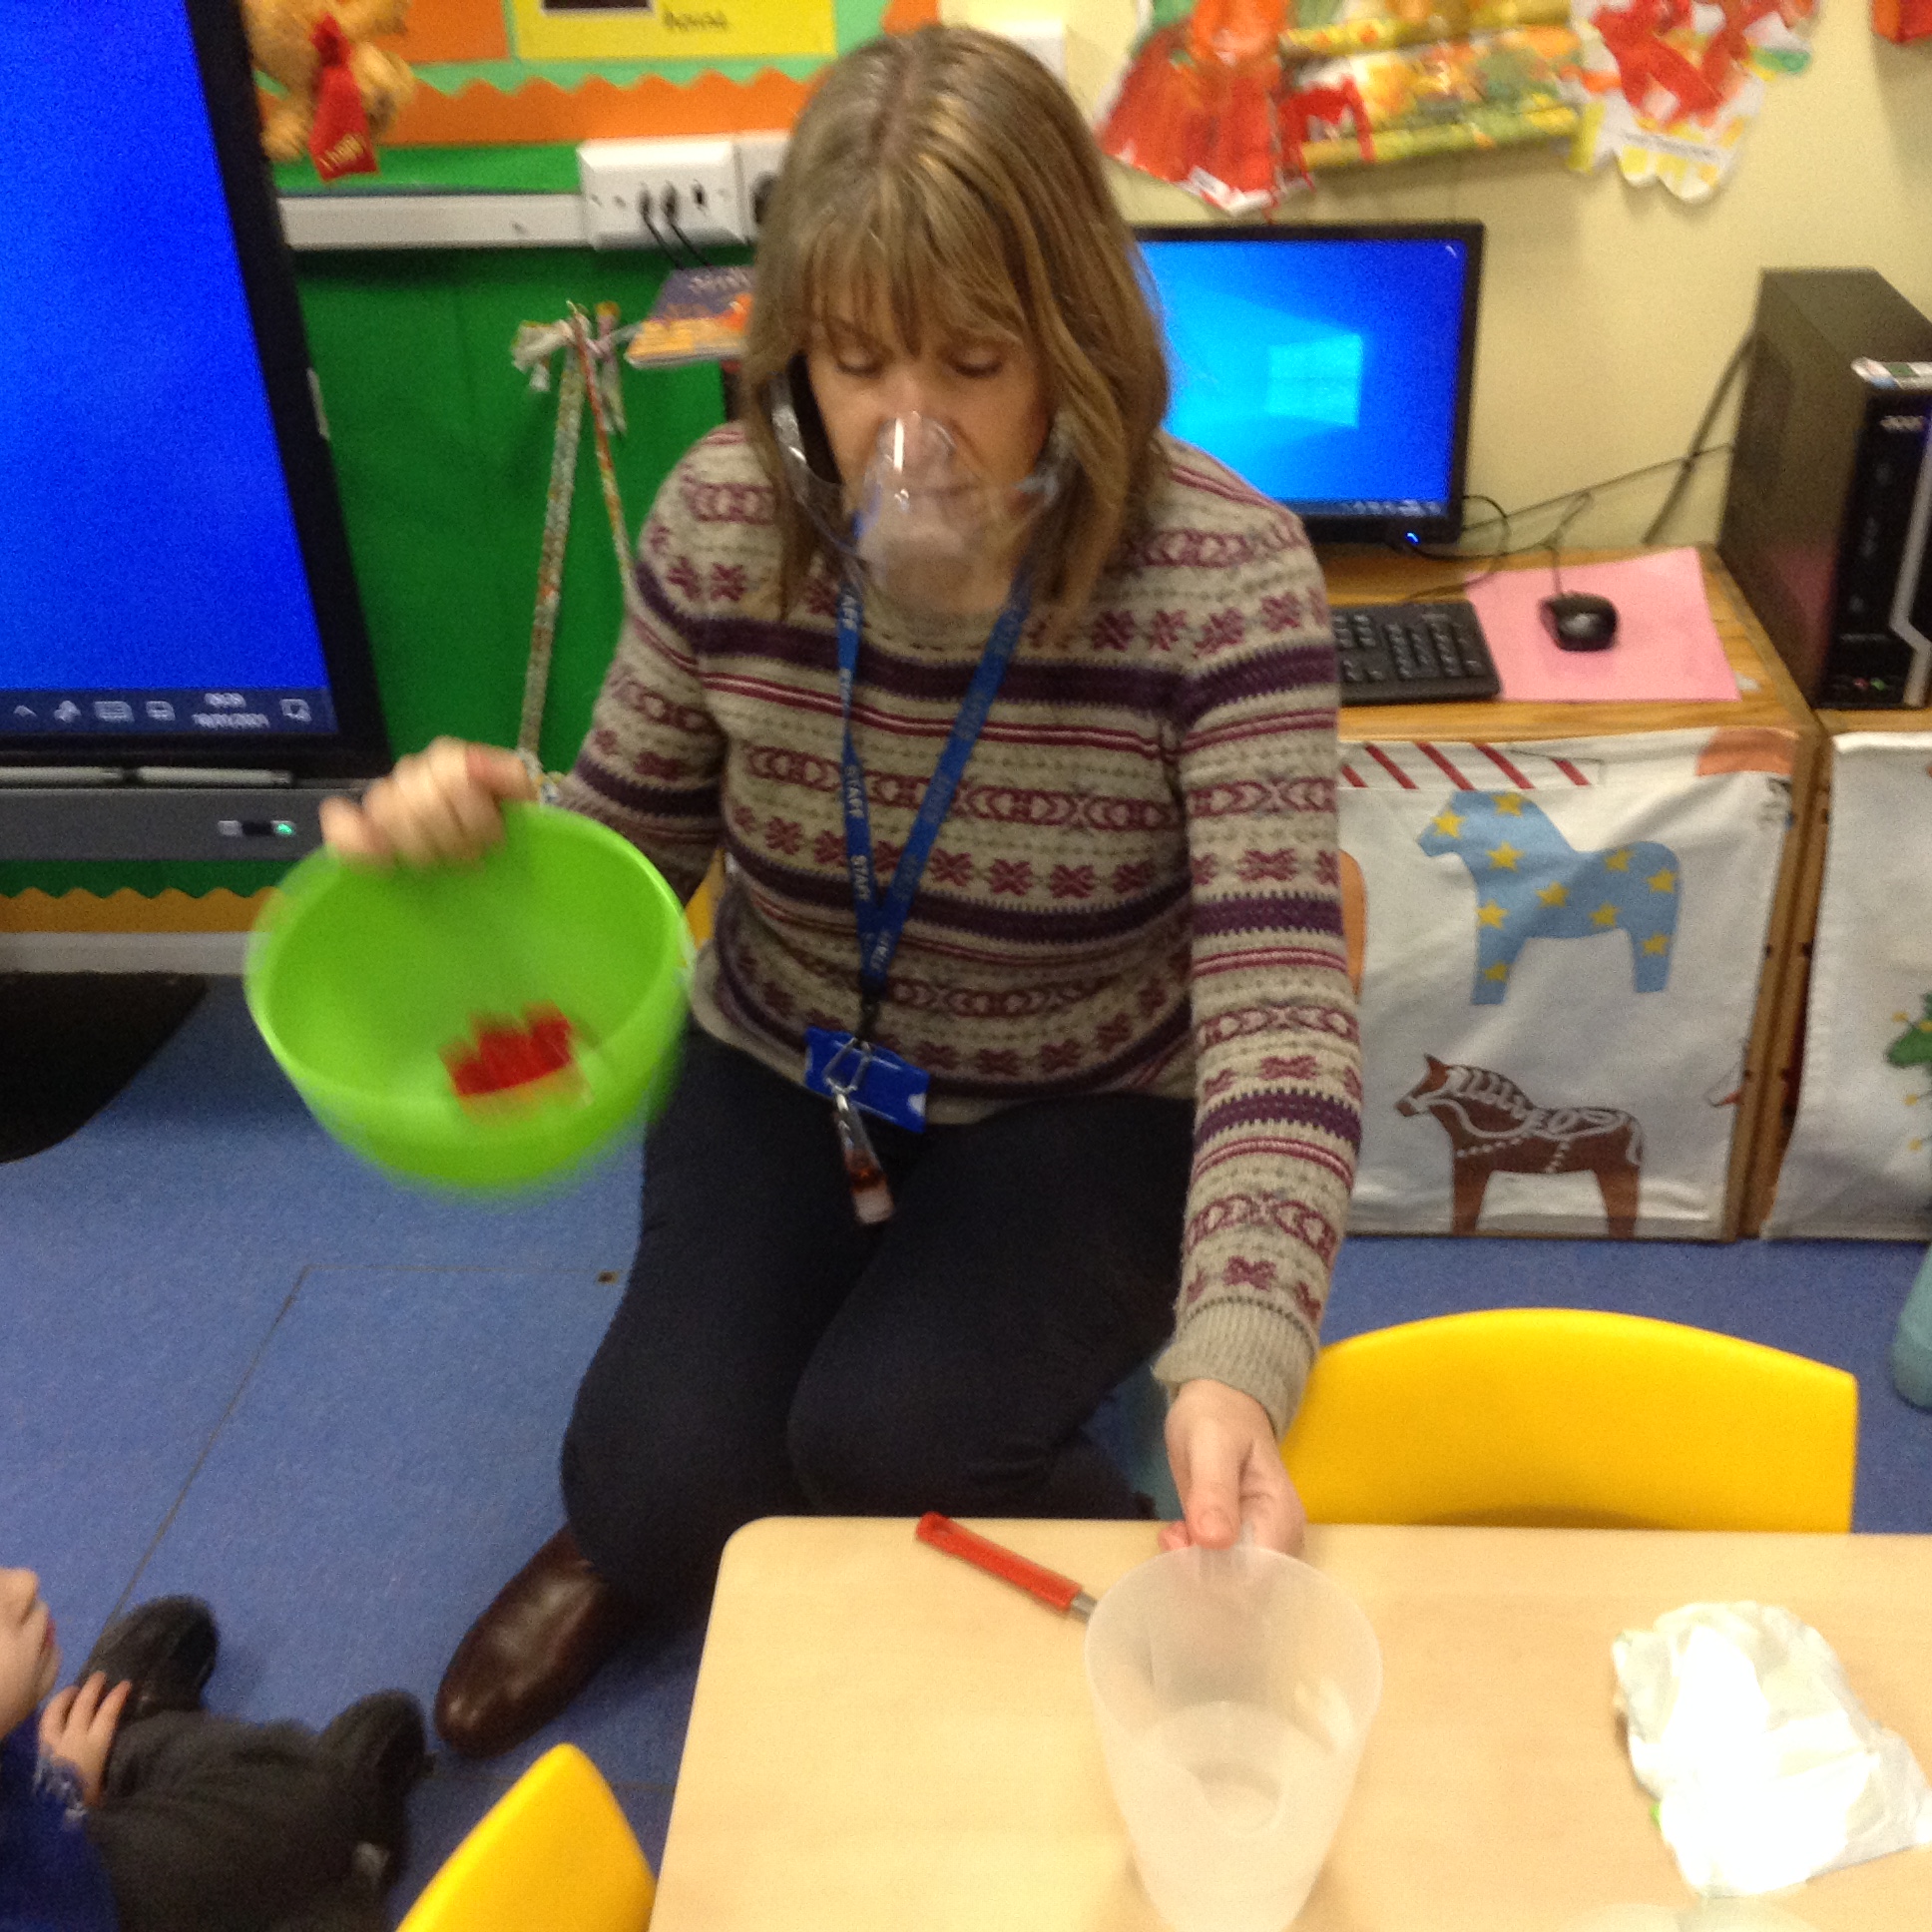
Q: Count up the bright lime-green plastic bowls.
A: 1